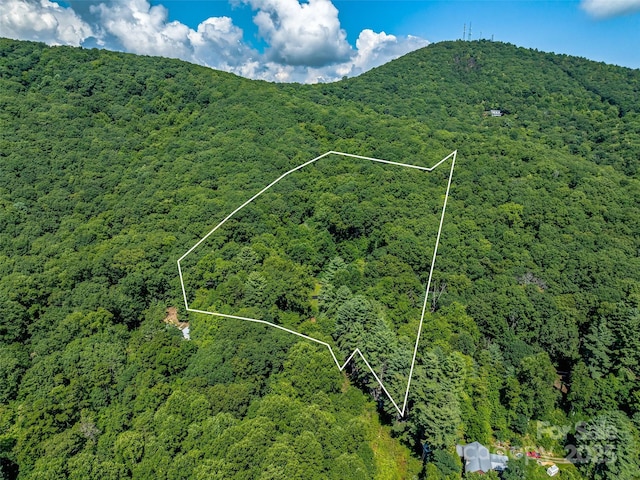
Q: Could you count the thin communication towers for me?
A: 4